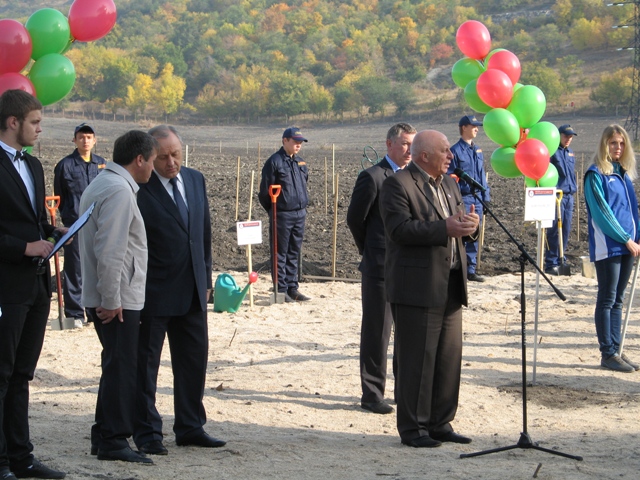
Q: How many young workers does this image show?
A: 4